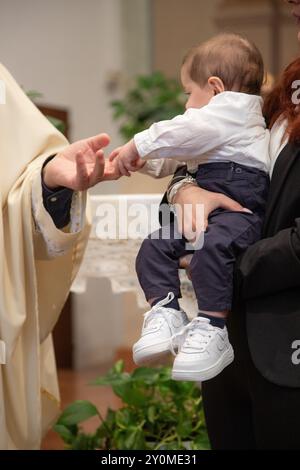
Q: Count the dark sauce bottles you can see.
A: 0